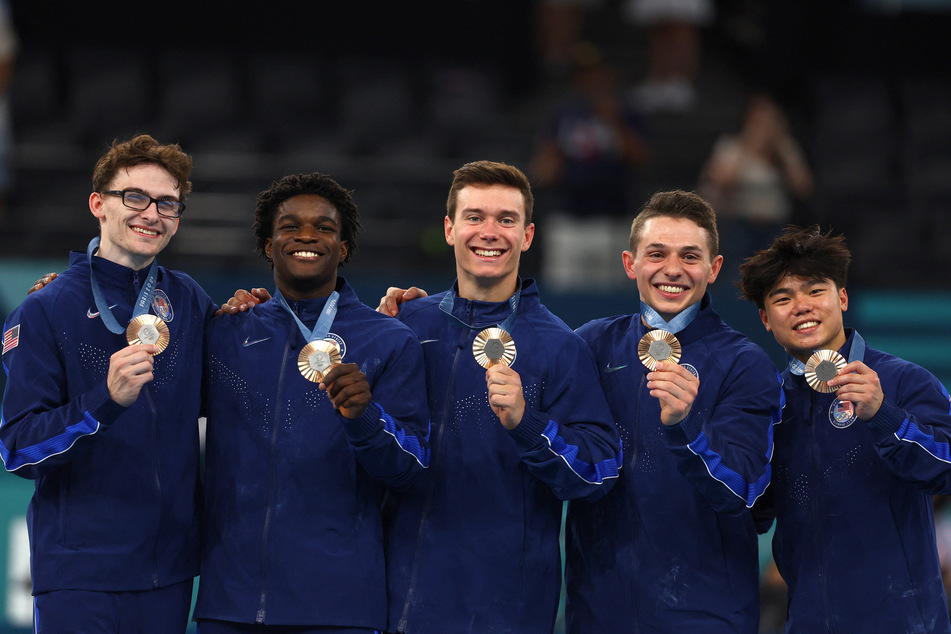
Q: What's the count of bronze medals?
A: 5